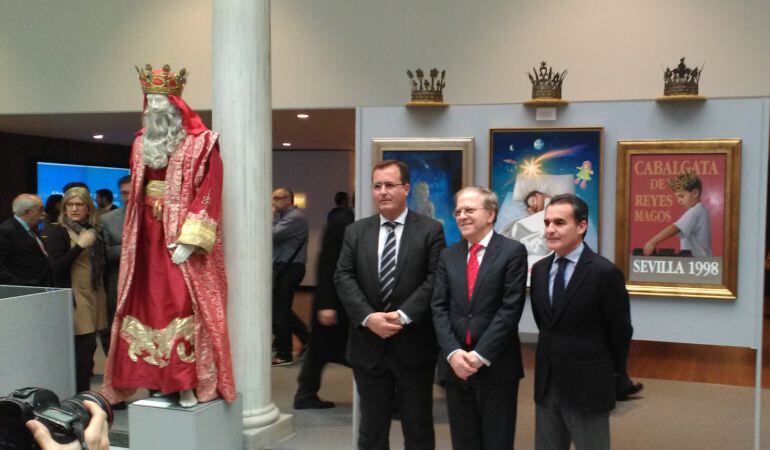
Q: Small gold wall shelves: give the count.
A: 3